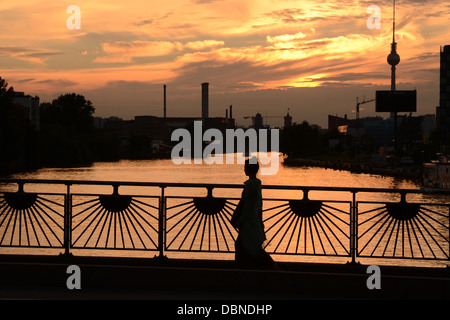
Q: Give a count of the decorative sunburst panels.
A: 5